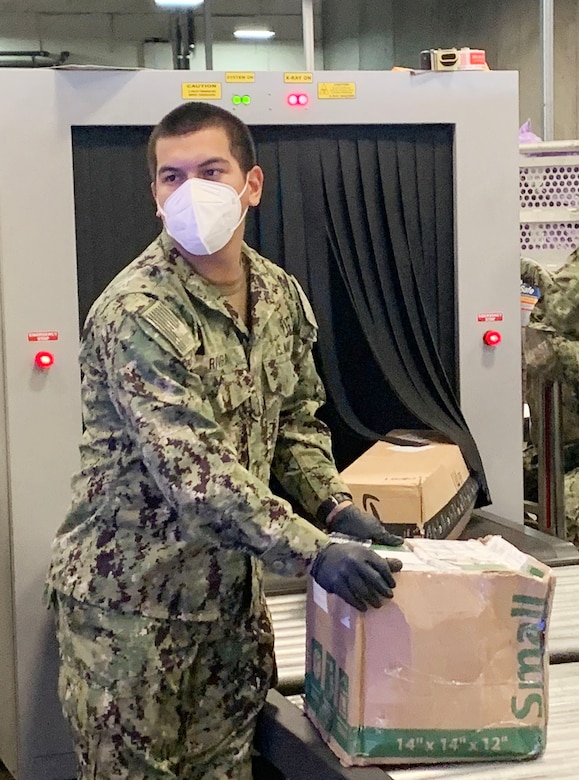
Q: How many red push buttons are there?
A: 2